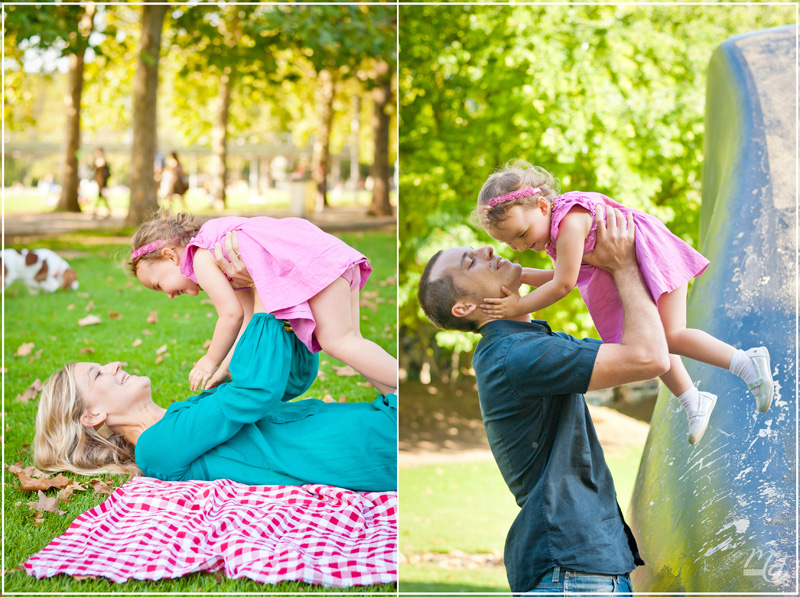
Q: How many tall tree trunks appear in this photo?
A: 5